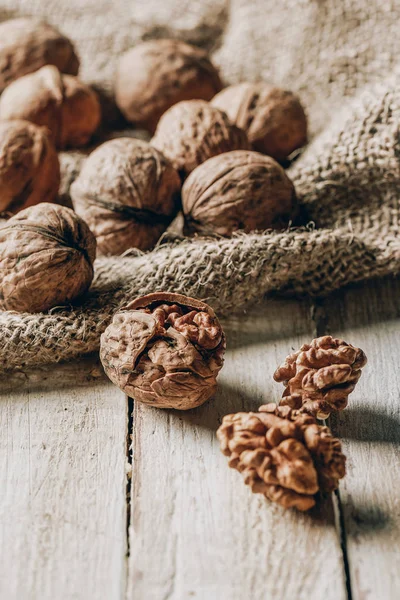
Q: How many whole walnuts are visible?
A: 9